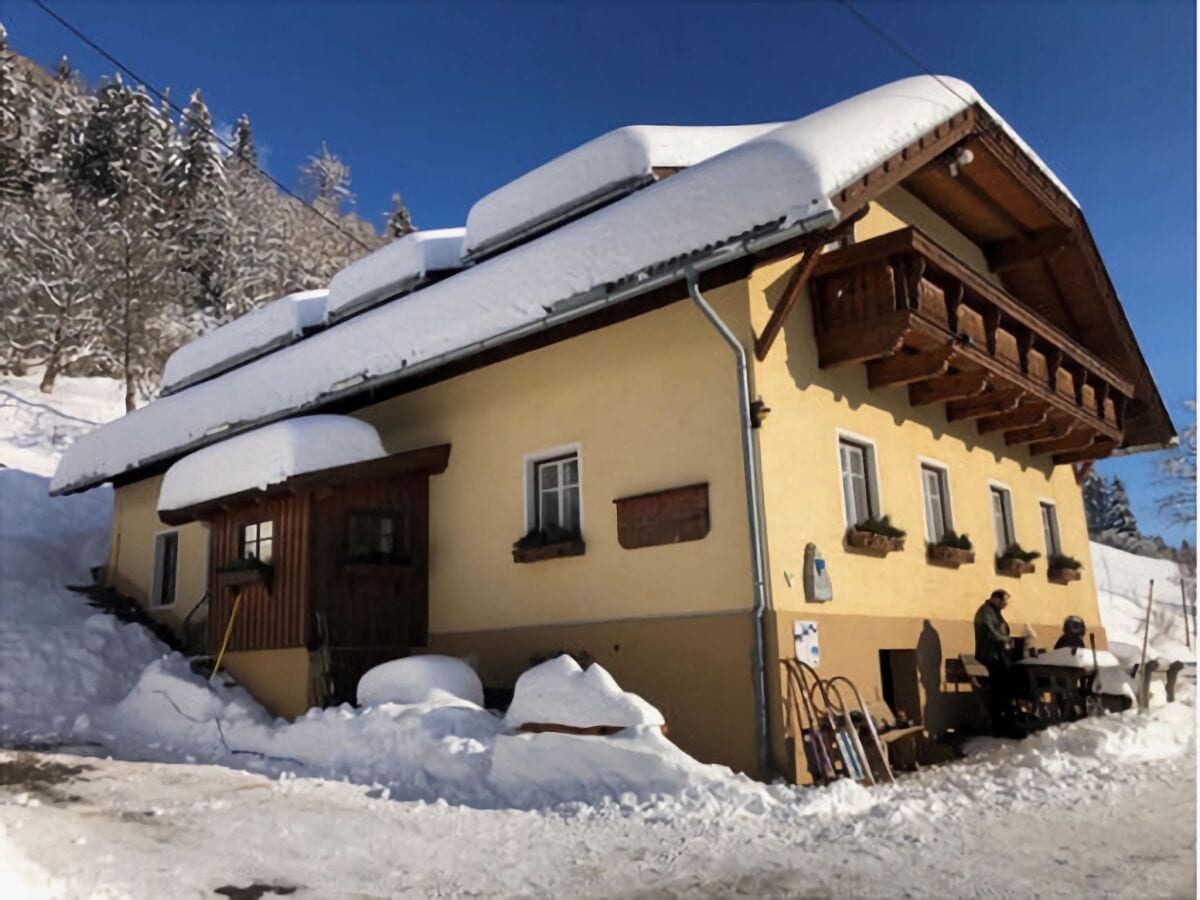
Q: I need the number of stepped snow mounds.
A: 3